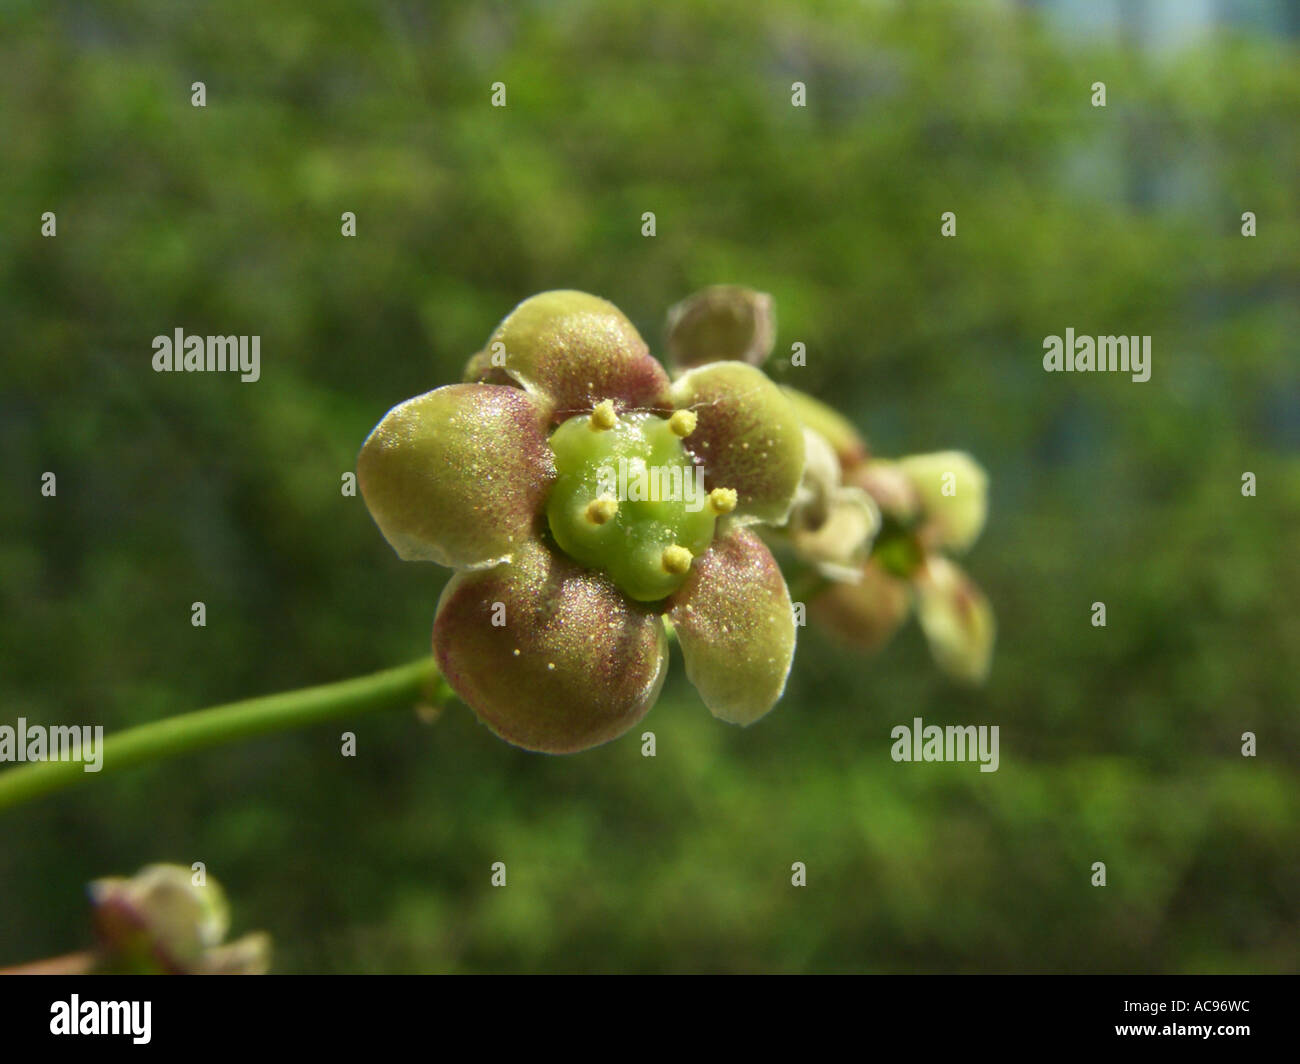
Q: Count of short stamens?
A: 5